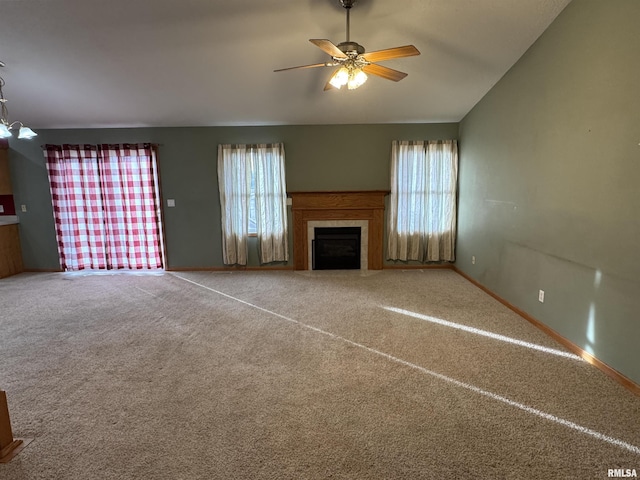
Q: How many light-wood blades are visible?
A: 5